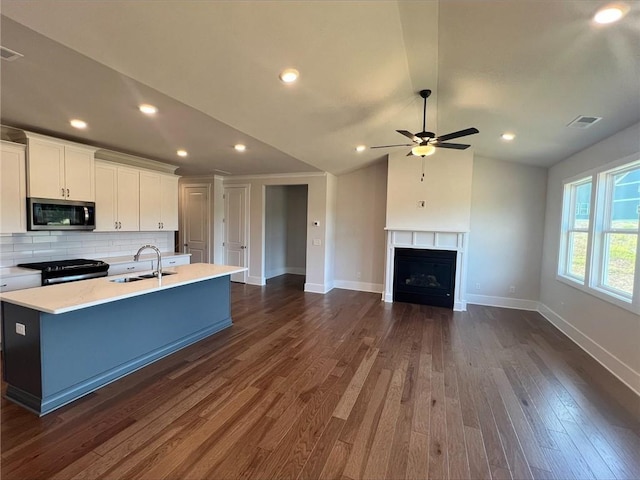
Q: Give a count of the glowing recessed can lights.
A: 8